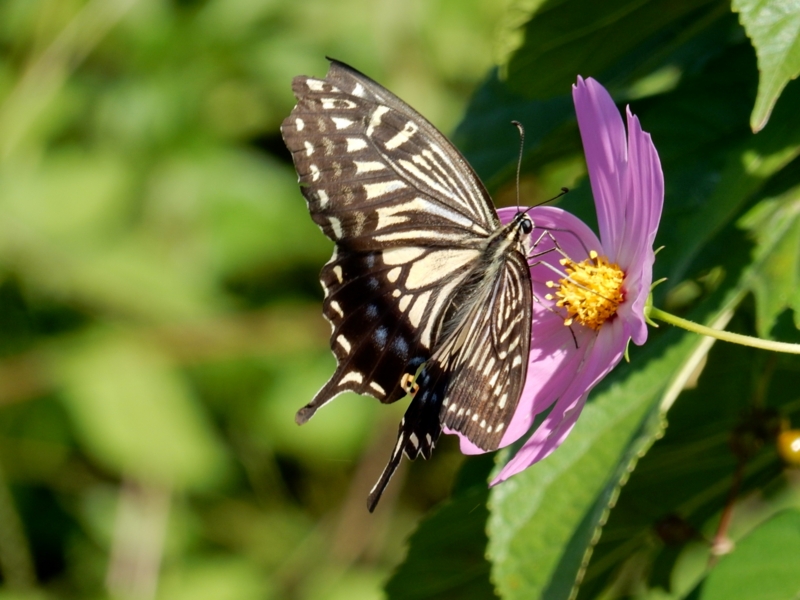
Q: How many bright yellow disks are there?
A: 1